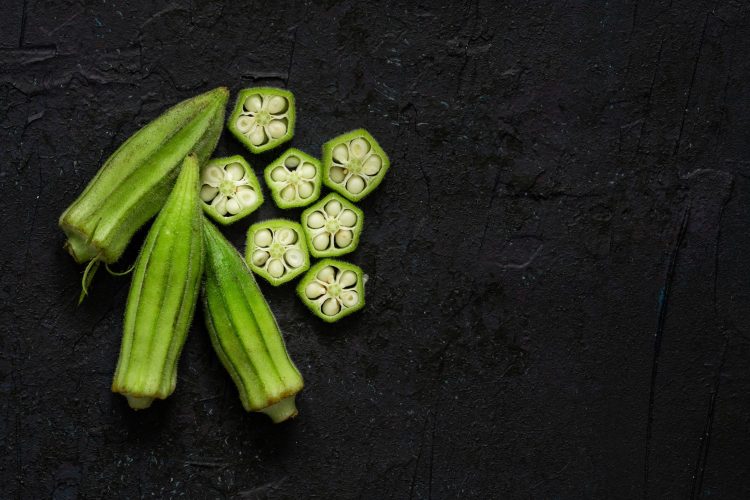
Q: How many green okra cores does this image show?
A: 7